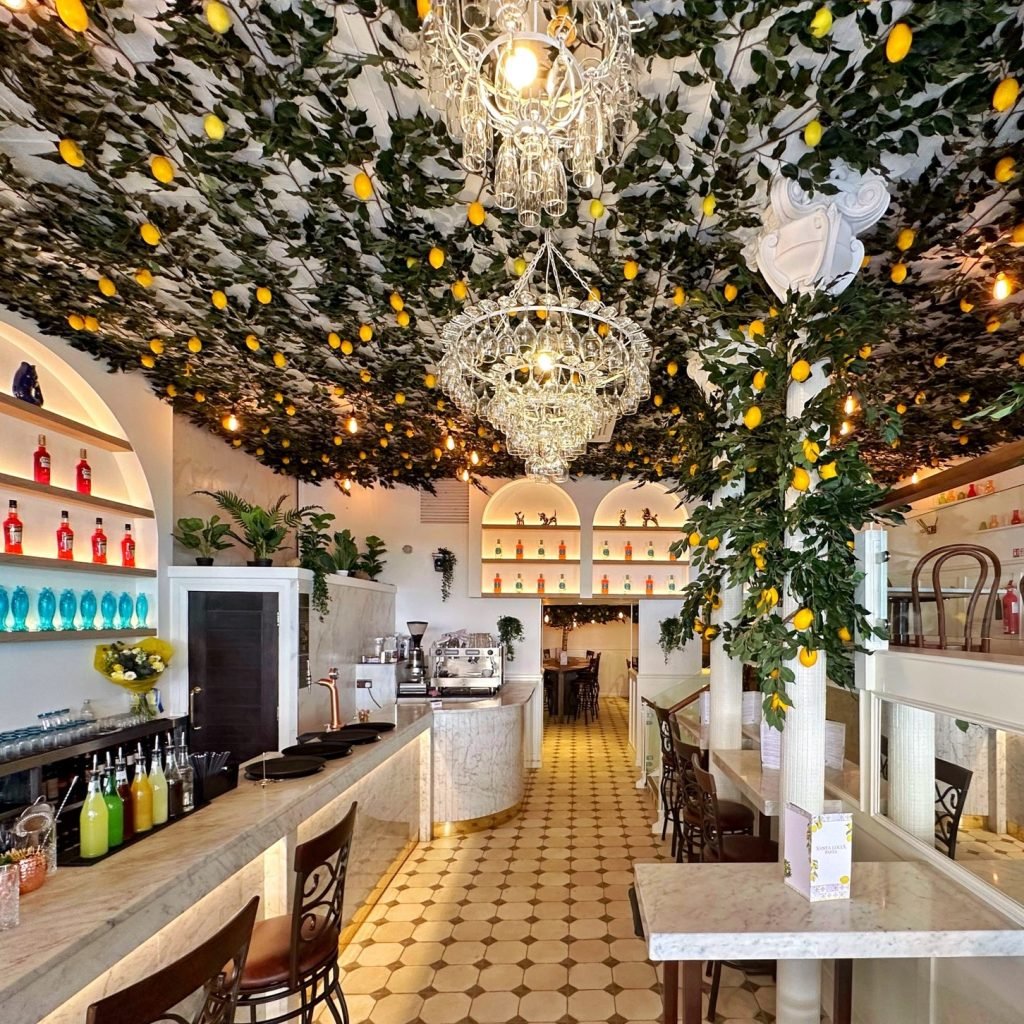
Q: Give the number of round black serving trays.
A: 4